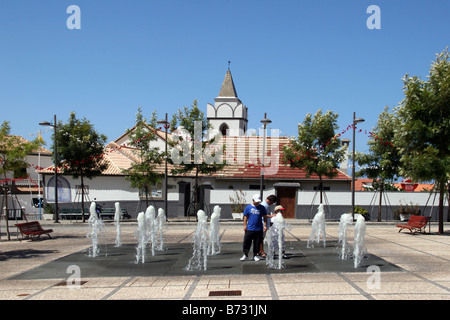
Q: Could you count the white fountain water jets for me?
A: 11